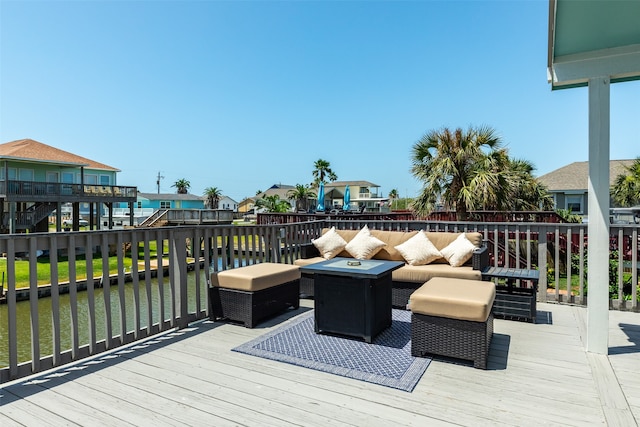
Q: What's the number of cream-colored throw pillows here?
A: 4